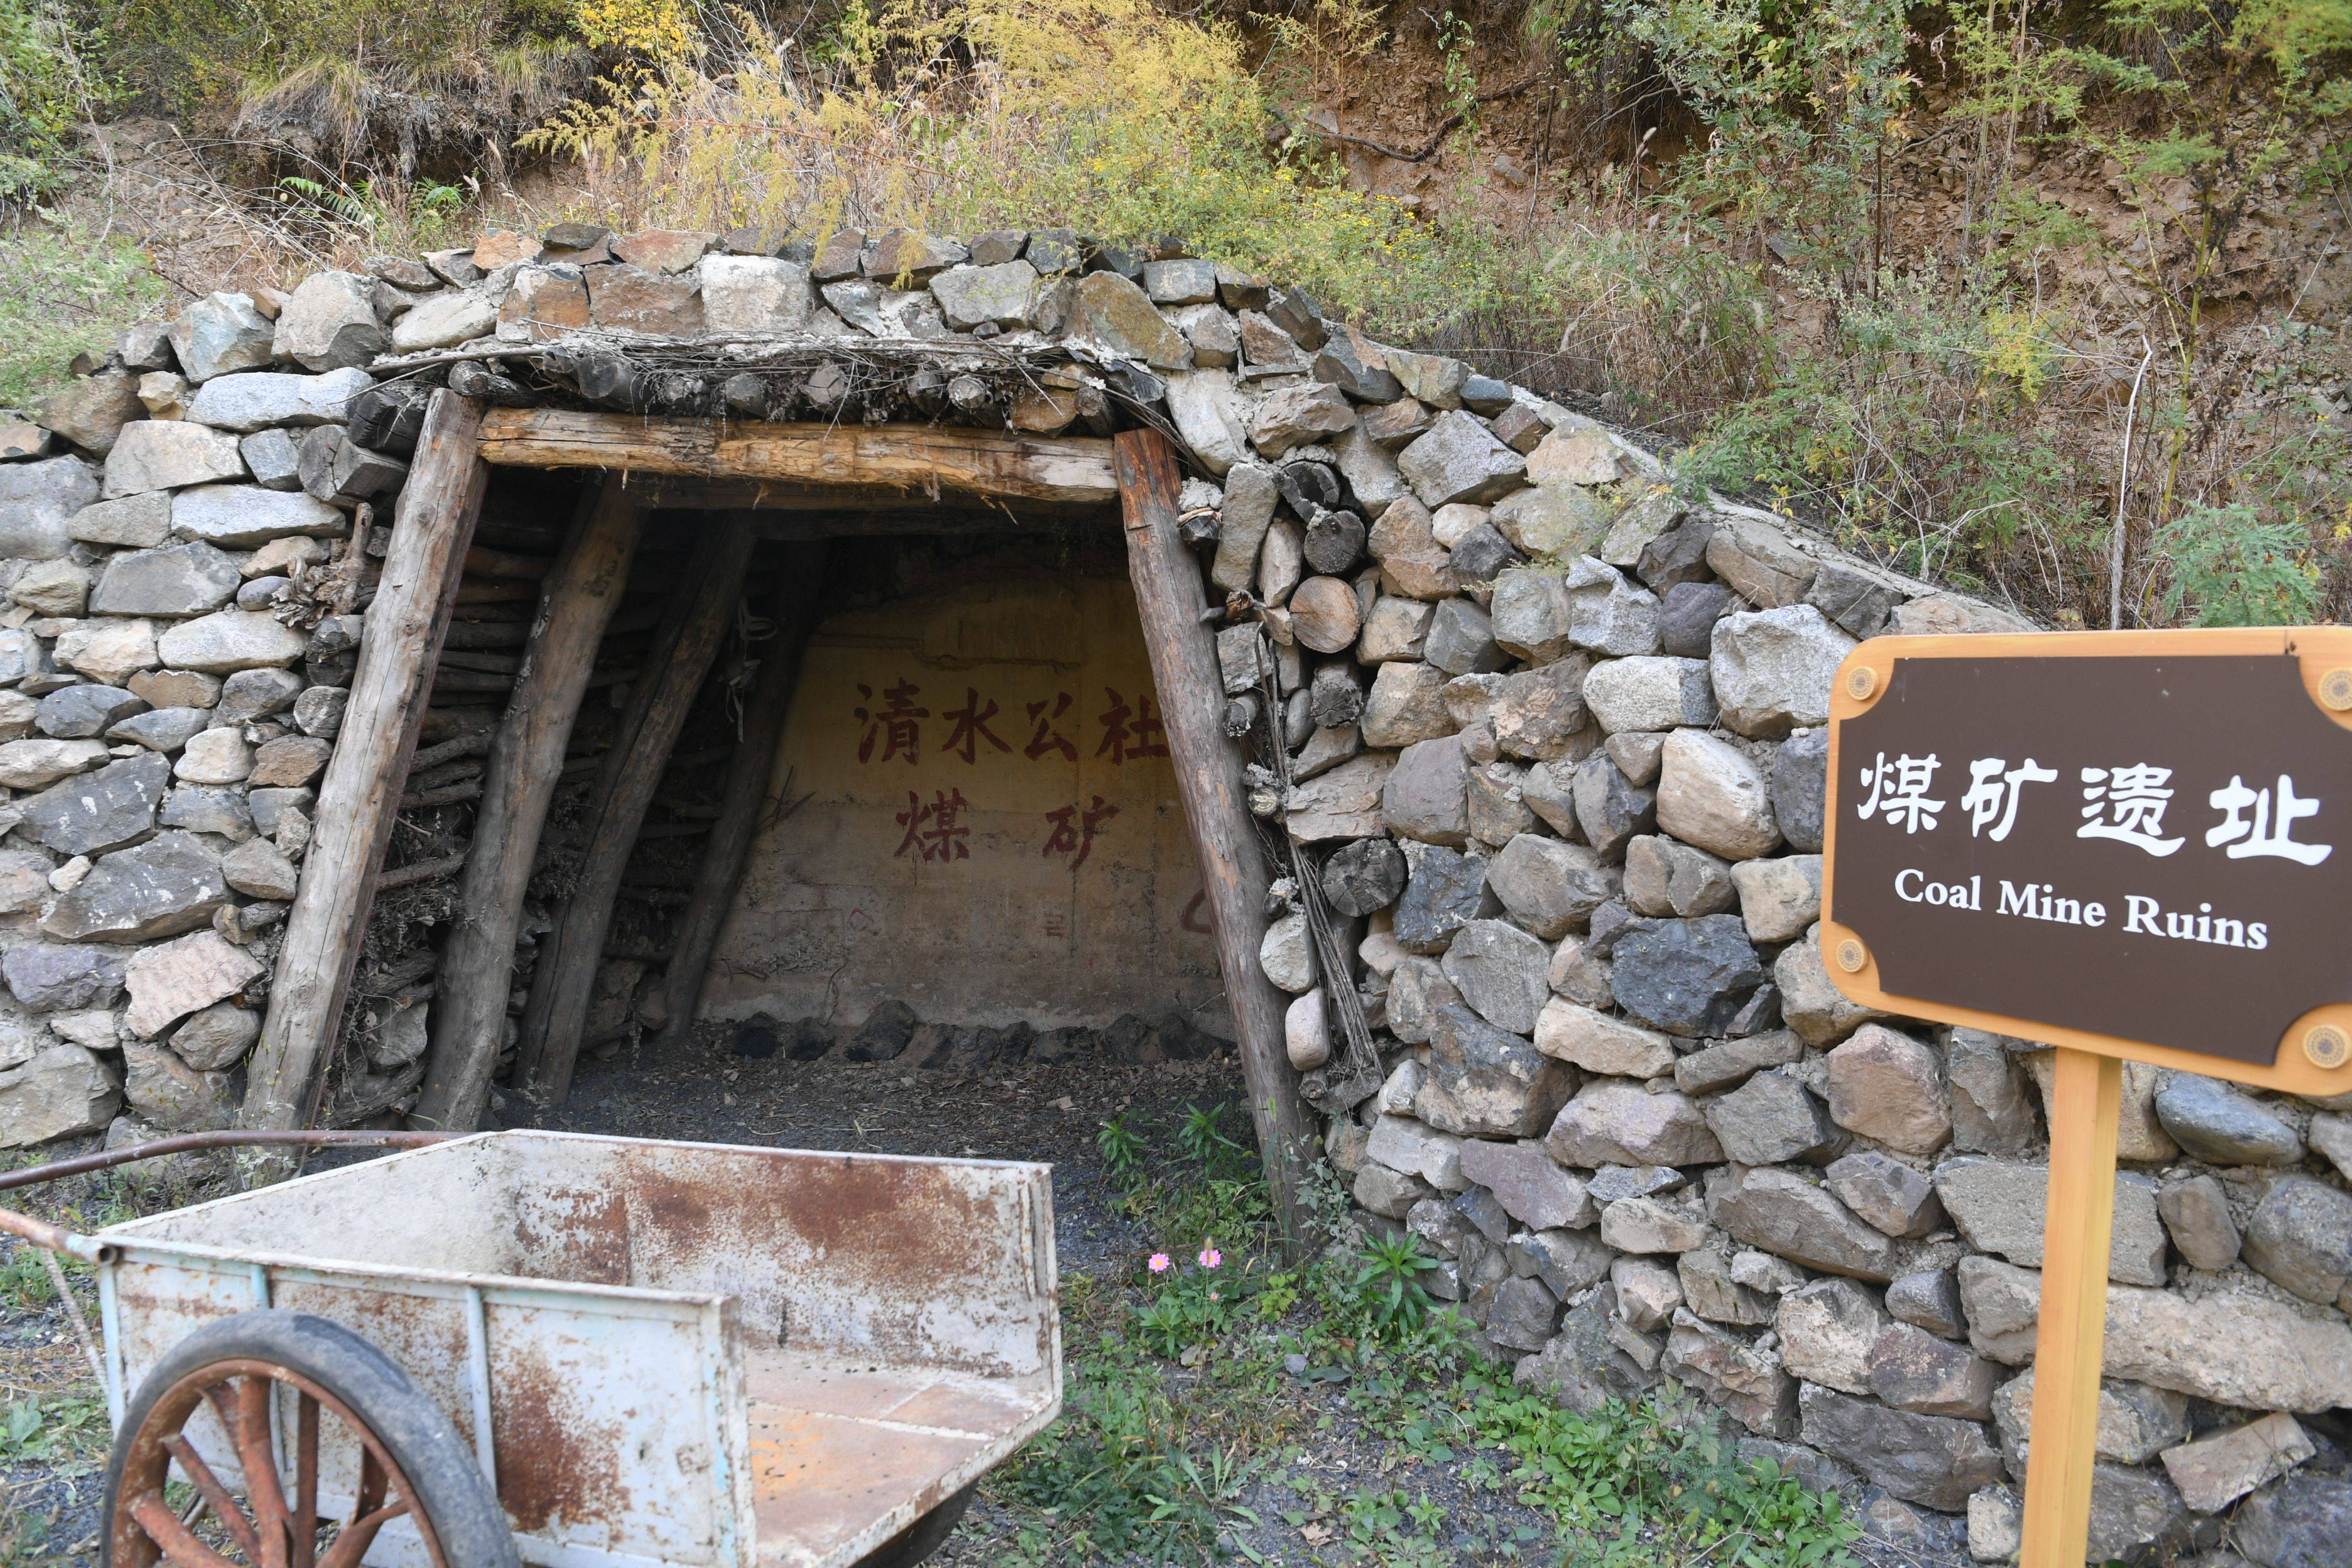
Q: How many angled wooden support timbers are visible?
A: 5